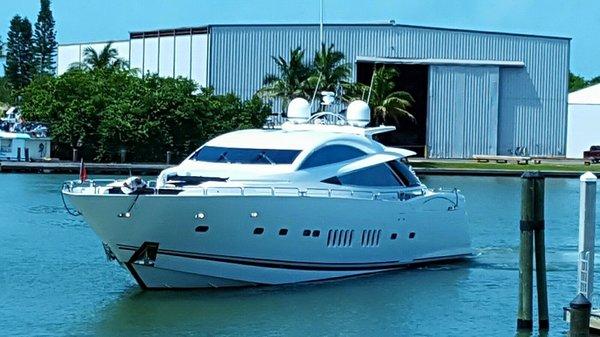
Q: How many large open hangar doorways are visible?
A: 1